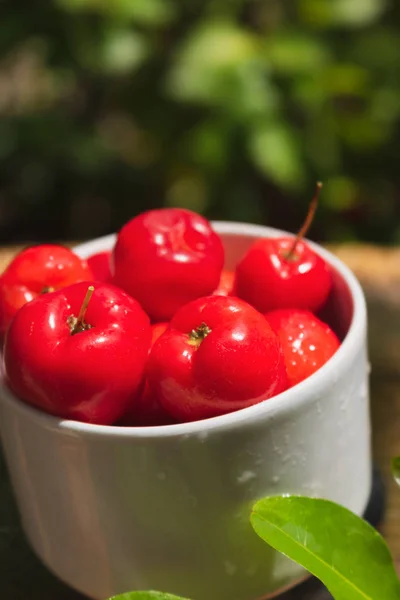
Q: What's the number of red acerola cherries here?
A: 9